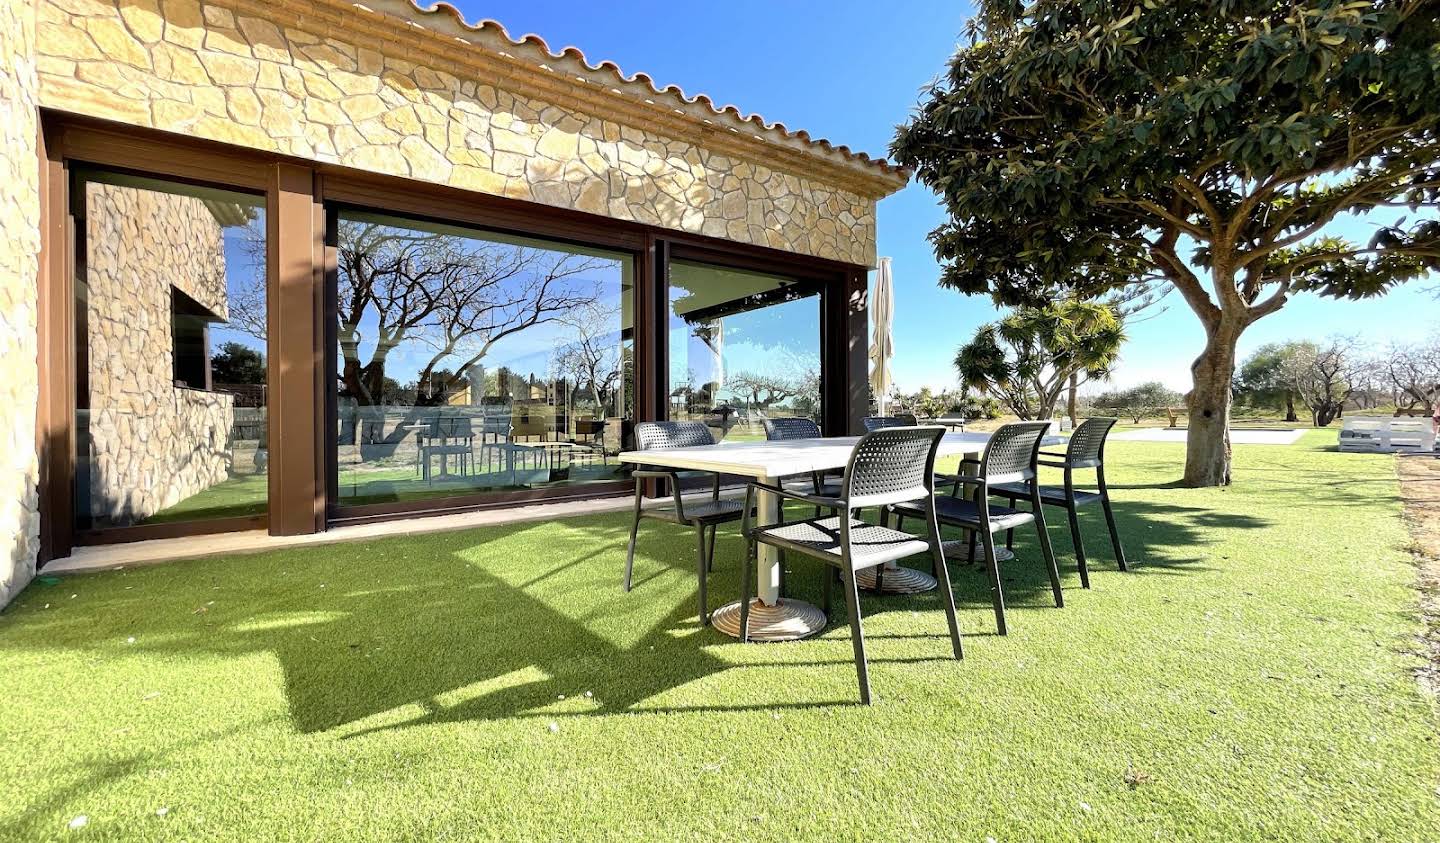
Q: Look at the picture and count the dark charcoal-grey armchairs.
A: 6